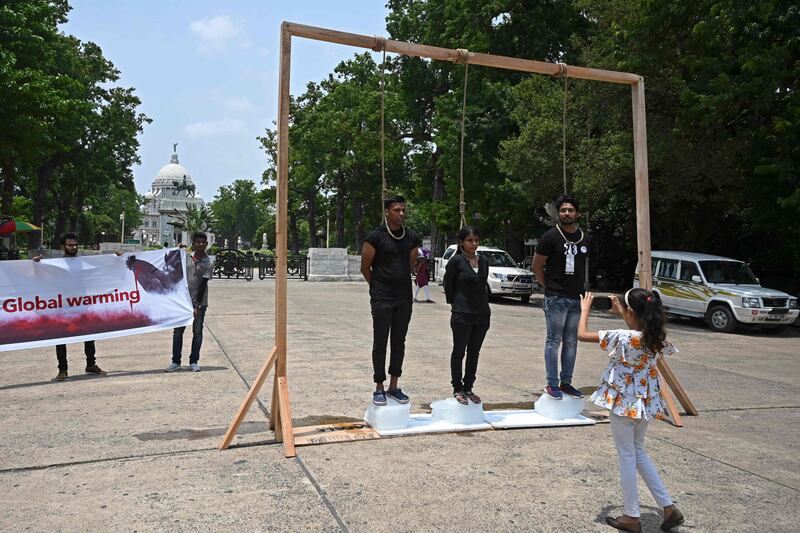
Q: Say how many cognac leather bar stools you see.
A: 0